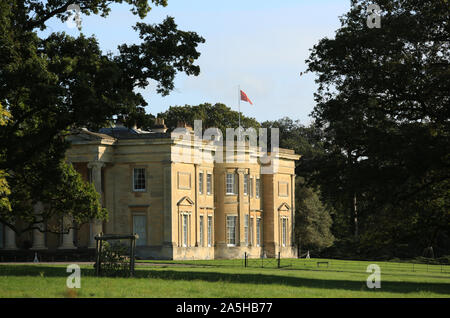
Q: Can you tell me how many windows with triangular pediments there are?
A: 2